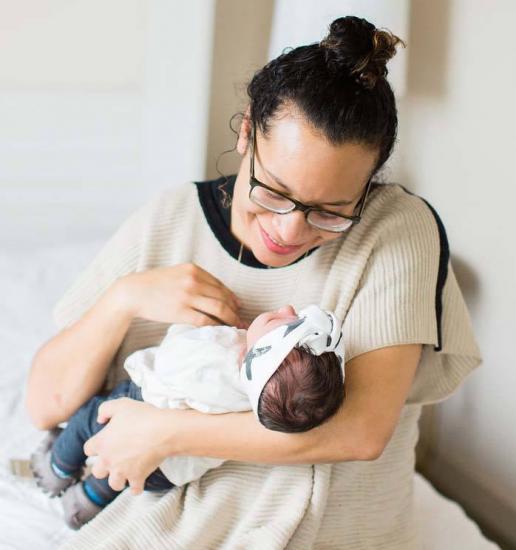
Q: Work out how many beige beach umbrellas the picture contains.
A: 0